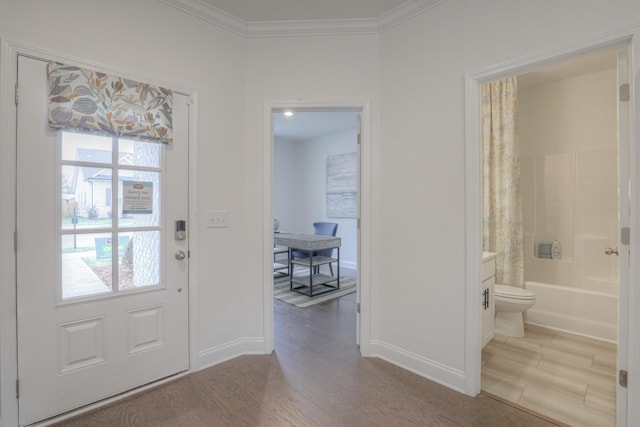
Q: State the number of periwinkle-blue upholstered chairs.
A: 1